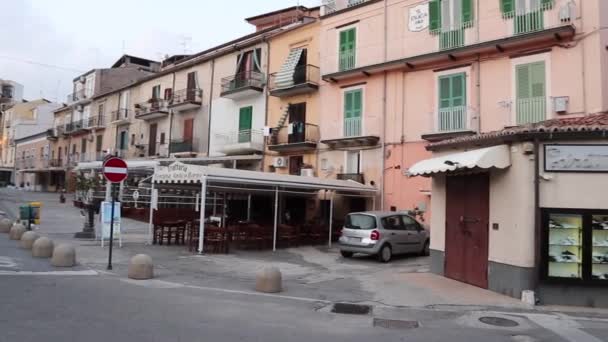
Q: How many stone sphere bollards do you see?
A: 7